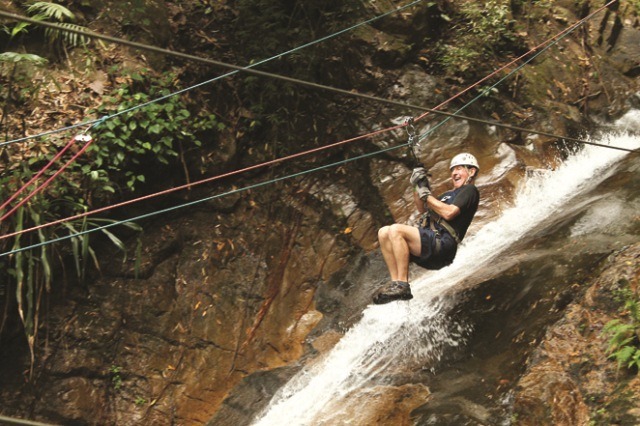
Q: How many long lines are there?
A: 4